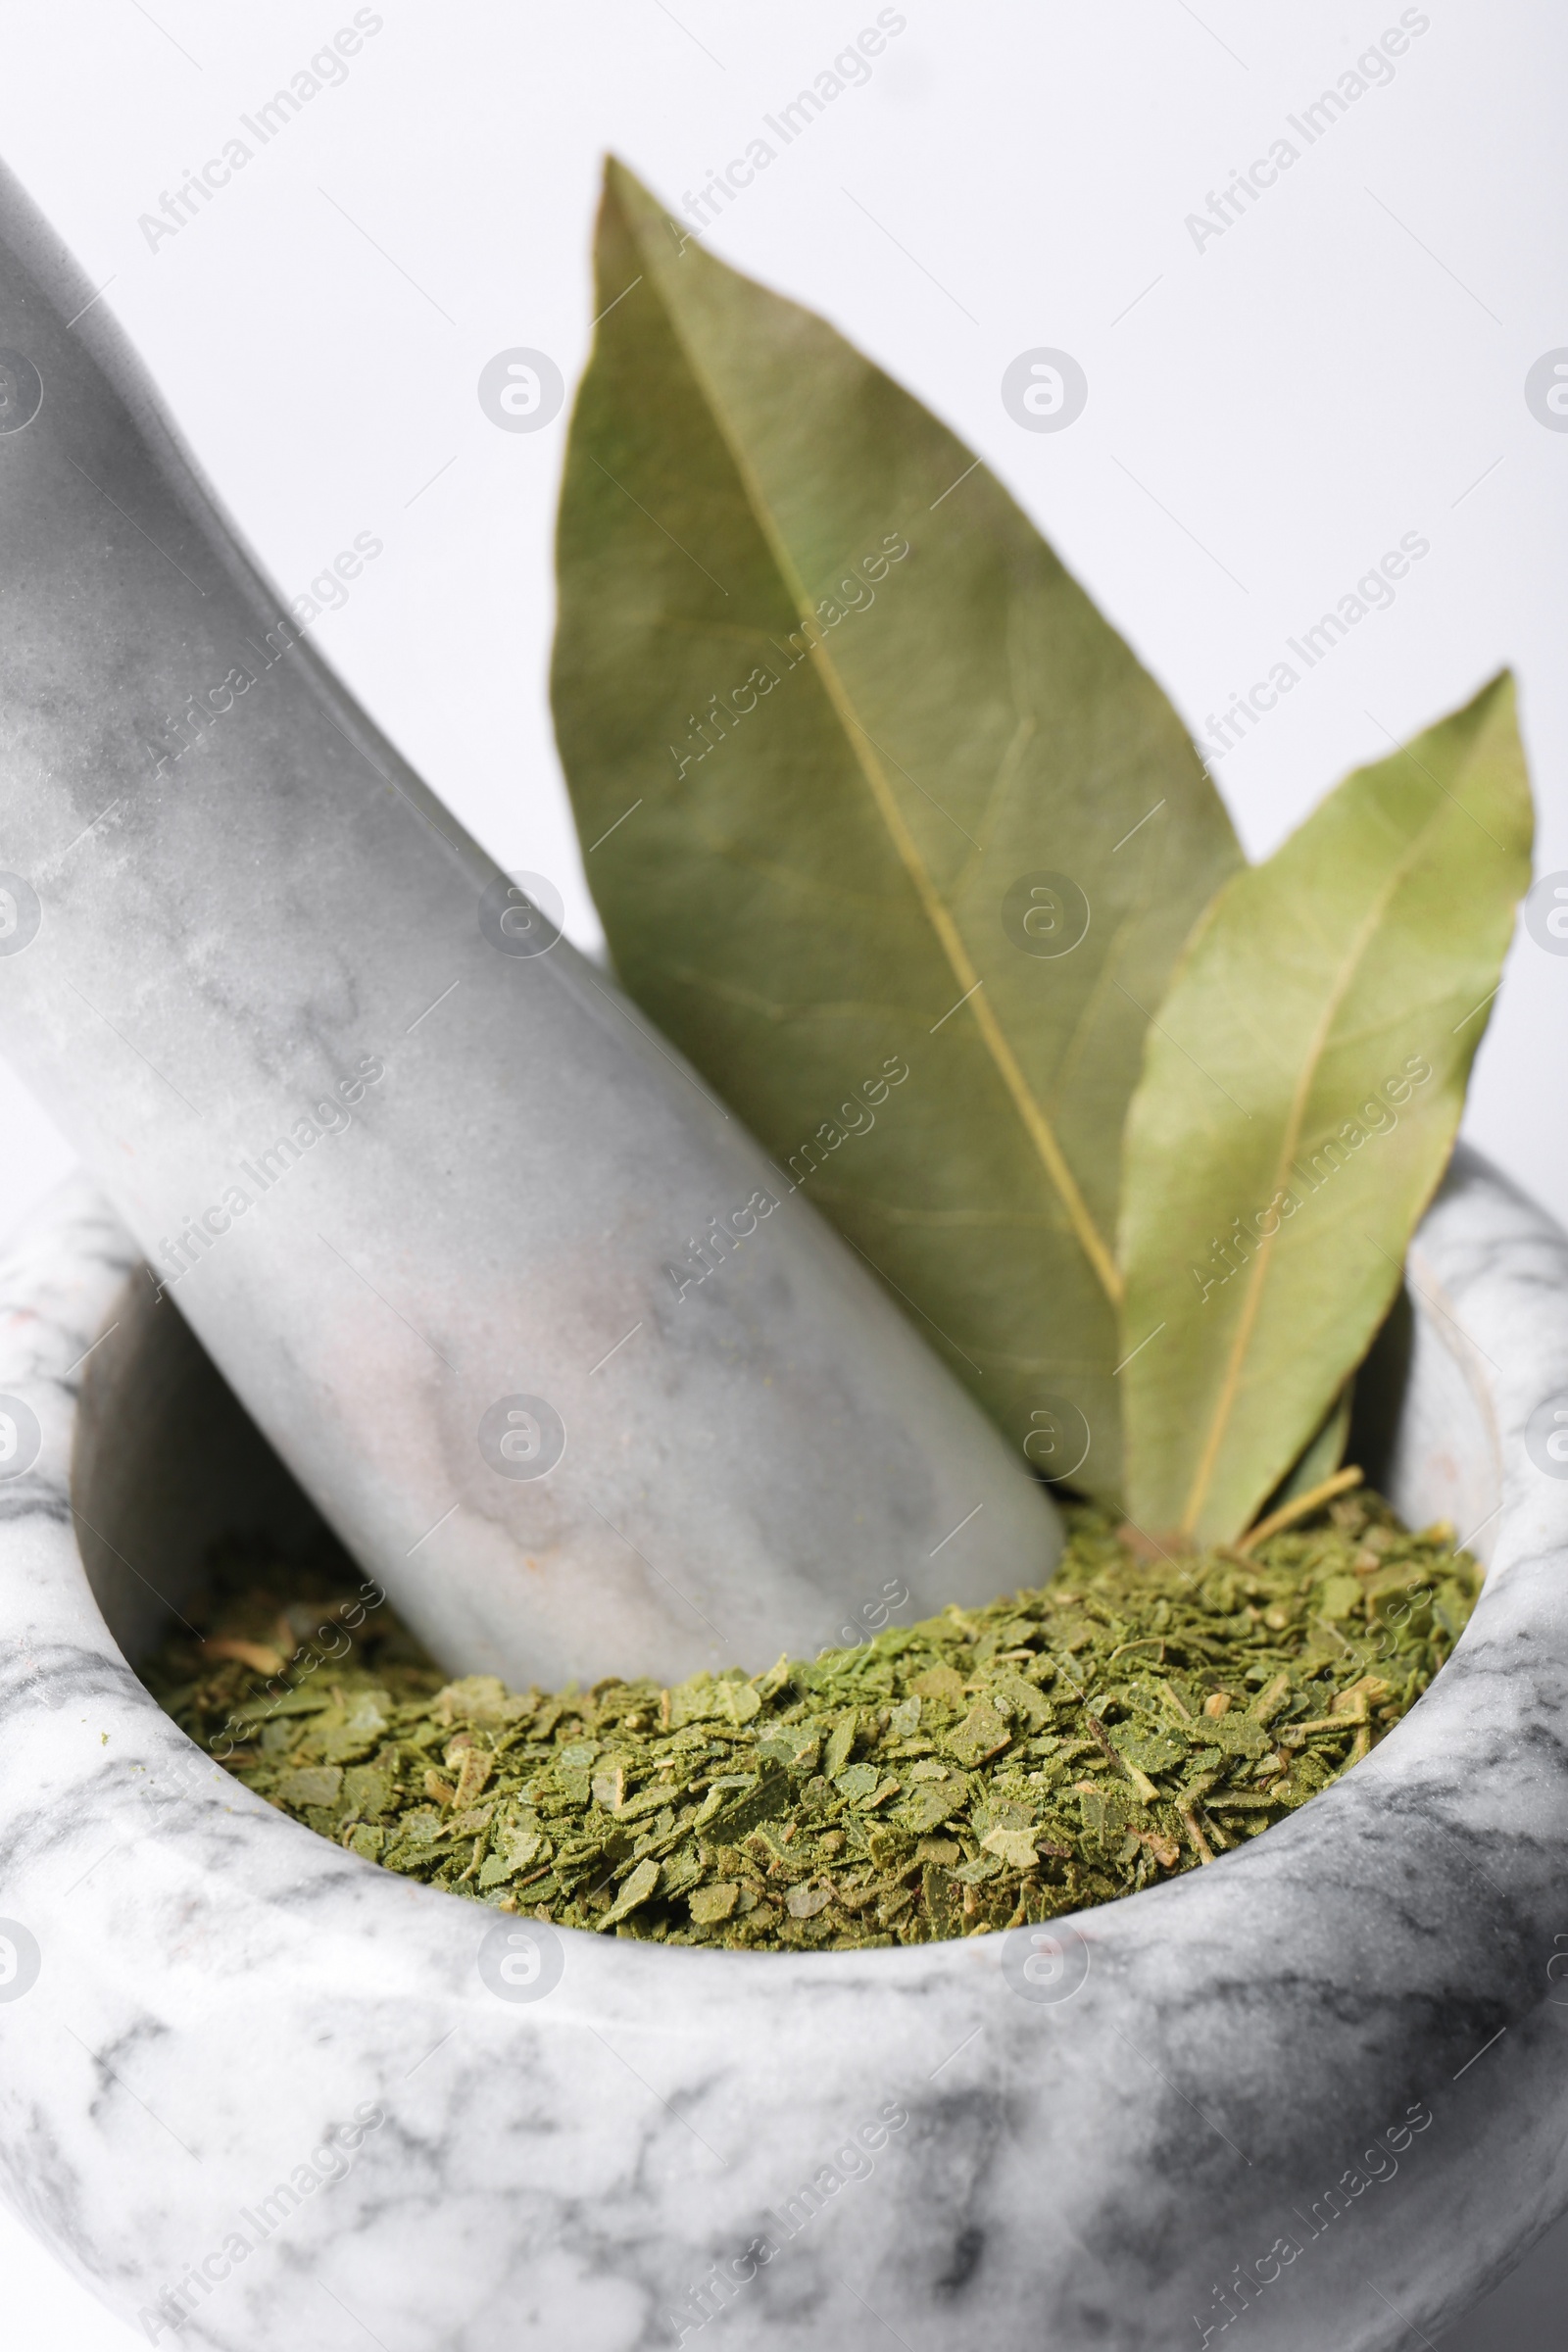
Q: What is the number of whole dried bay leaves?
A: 2